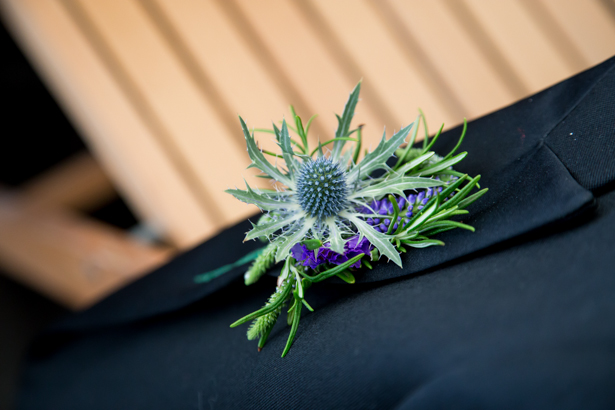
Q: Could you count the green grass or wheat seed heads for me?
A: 2